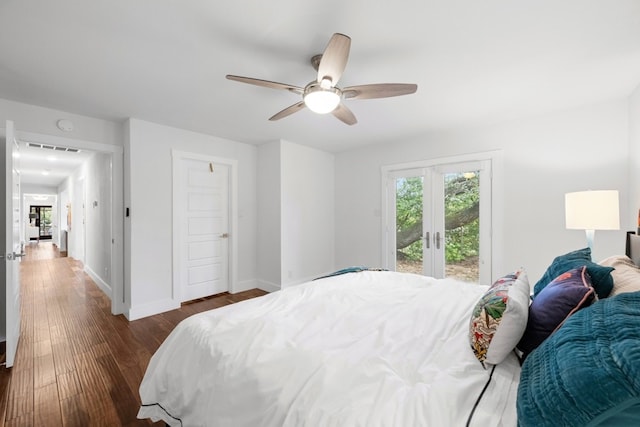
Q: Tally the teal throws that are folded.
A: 1